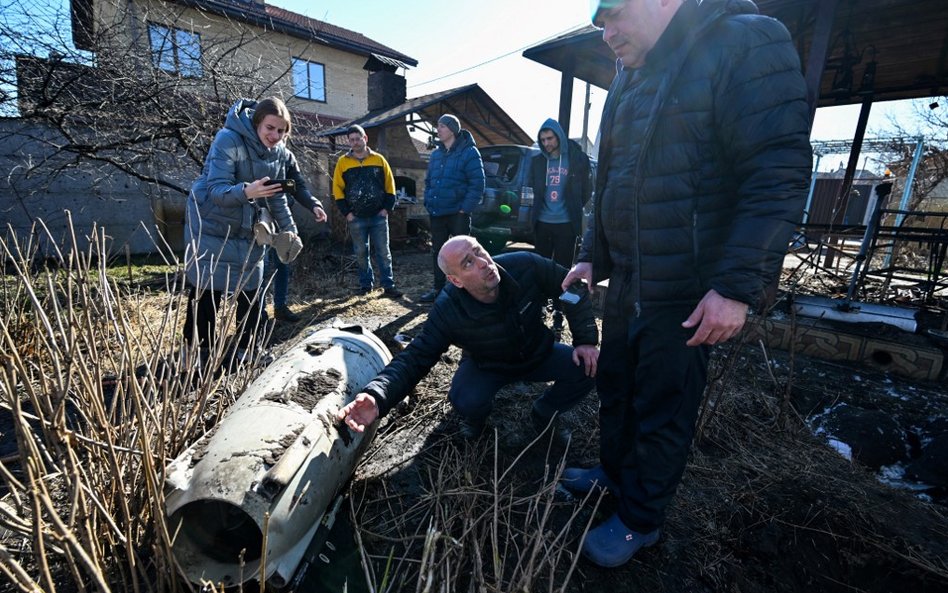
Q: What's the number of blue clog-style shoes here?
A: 2